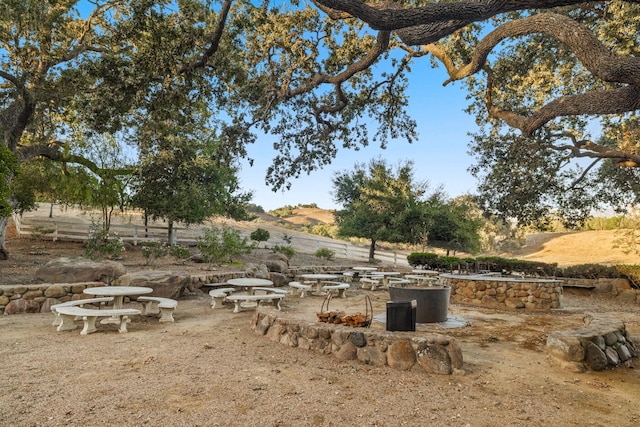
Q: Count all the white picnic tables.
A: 6